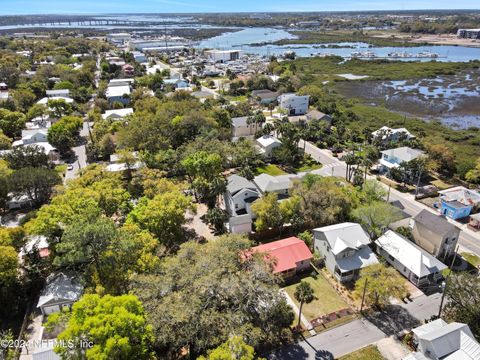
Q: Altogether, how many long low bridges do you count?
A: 1